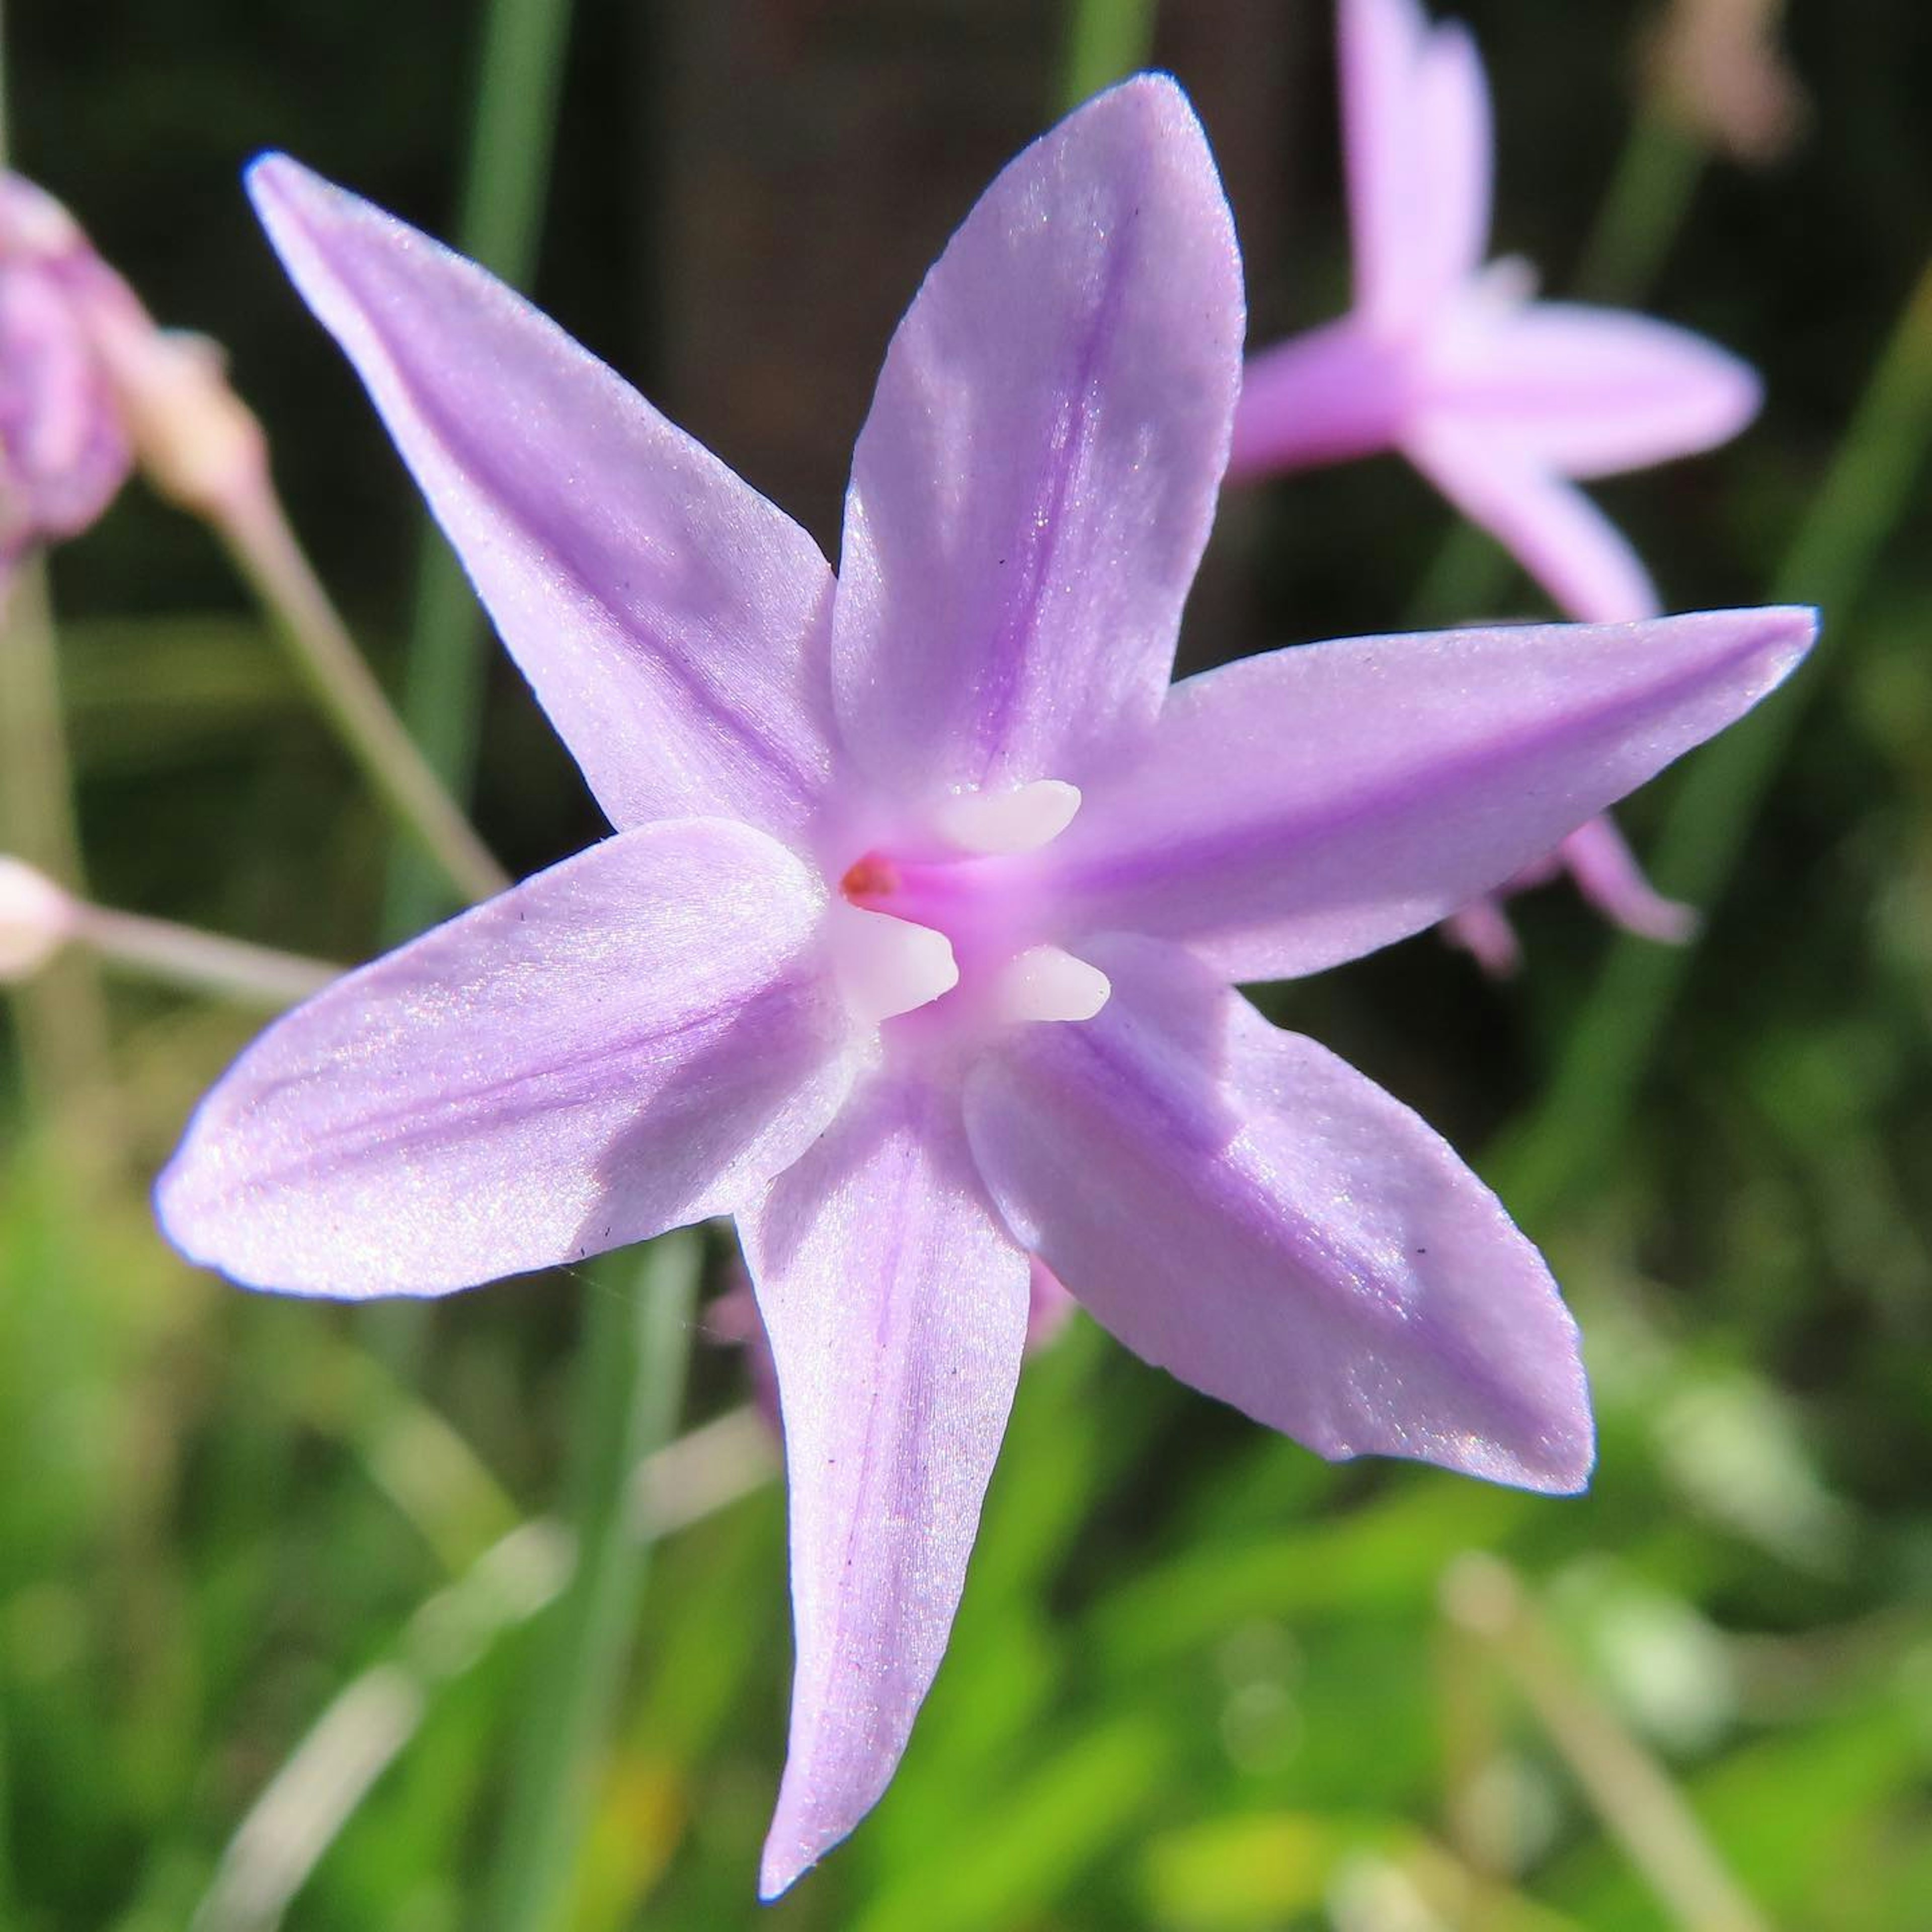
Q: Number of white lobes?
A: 3